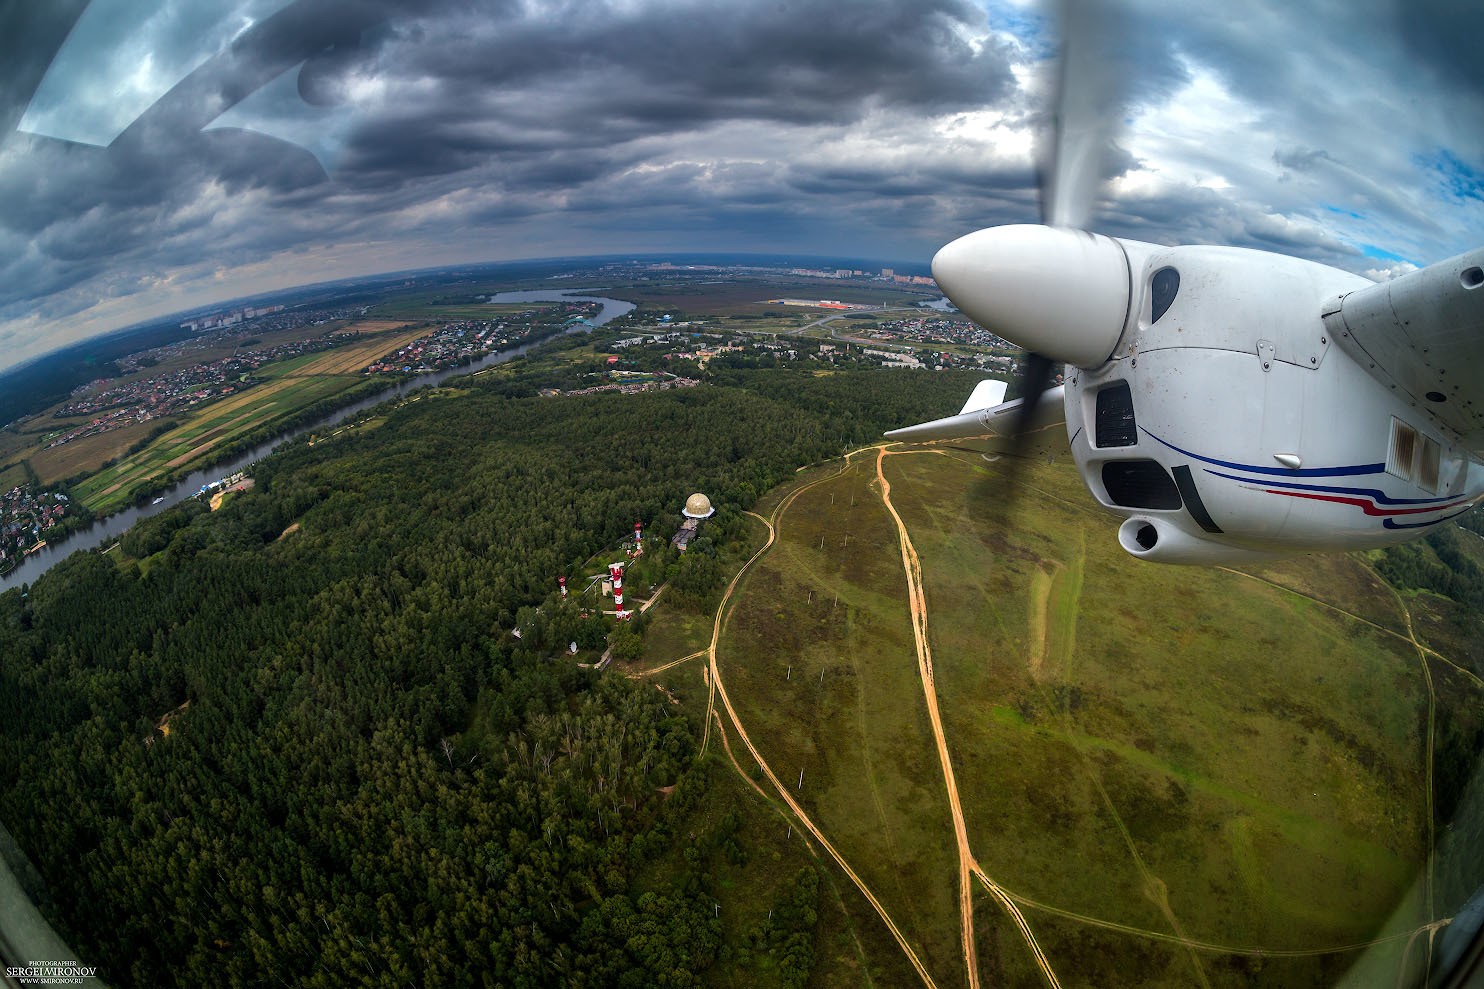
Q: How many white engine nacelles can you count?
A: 1